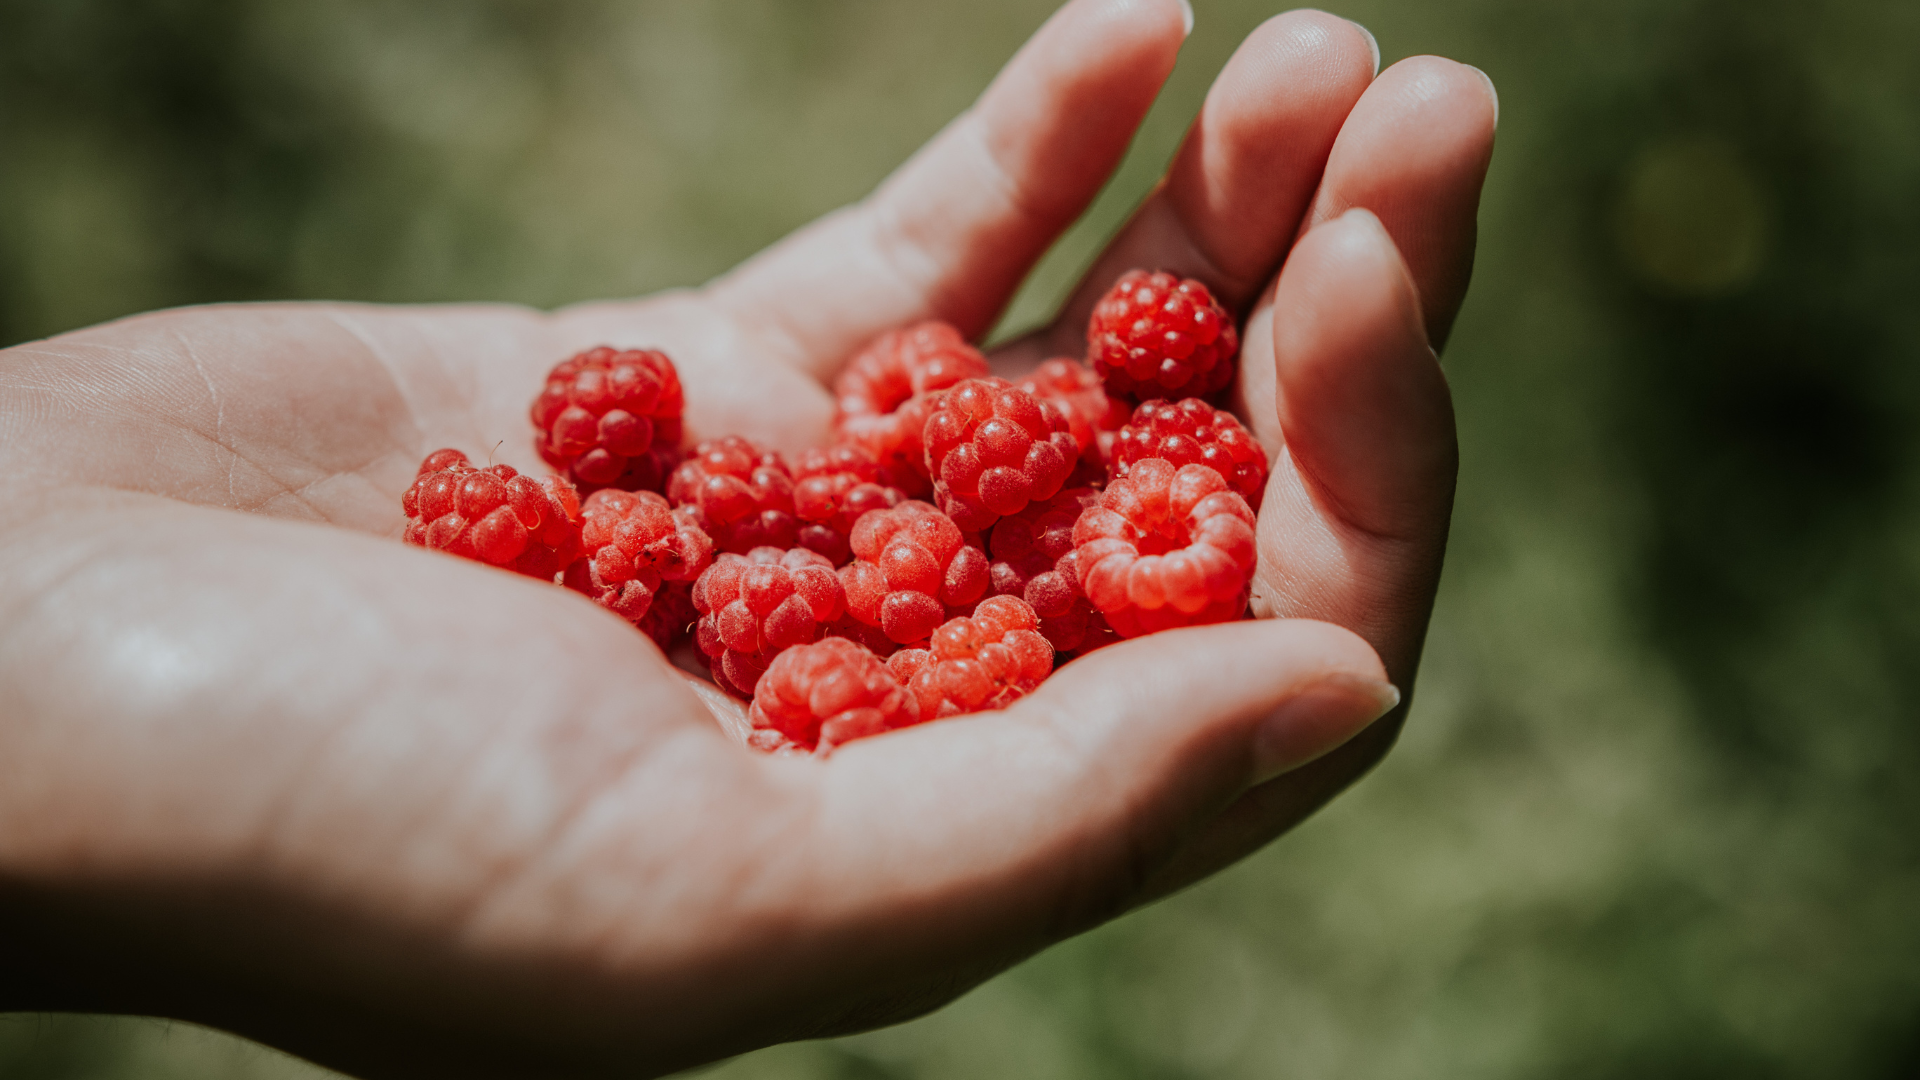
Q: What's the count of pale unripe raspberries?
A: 0